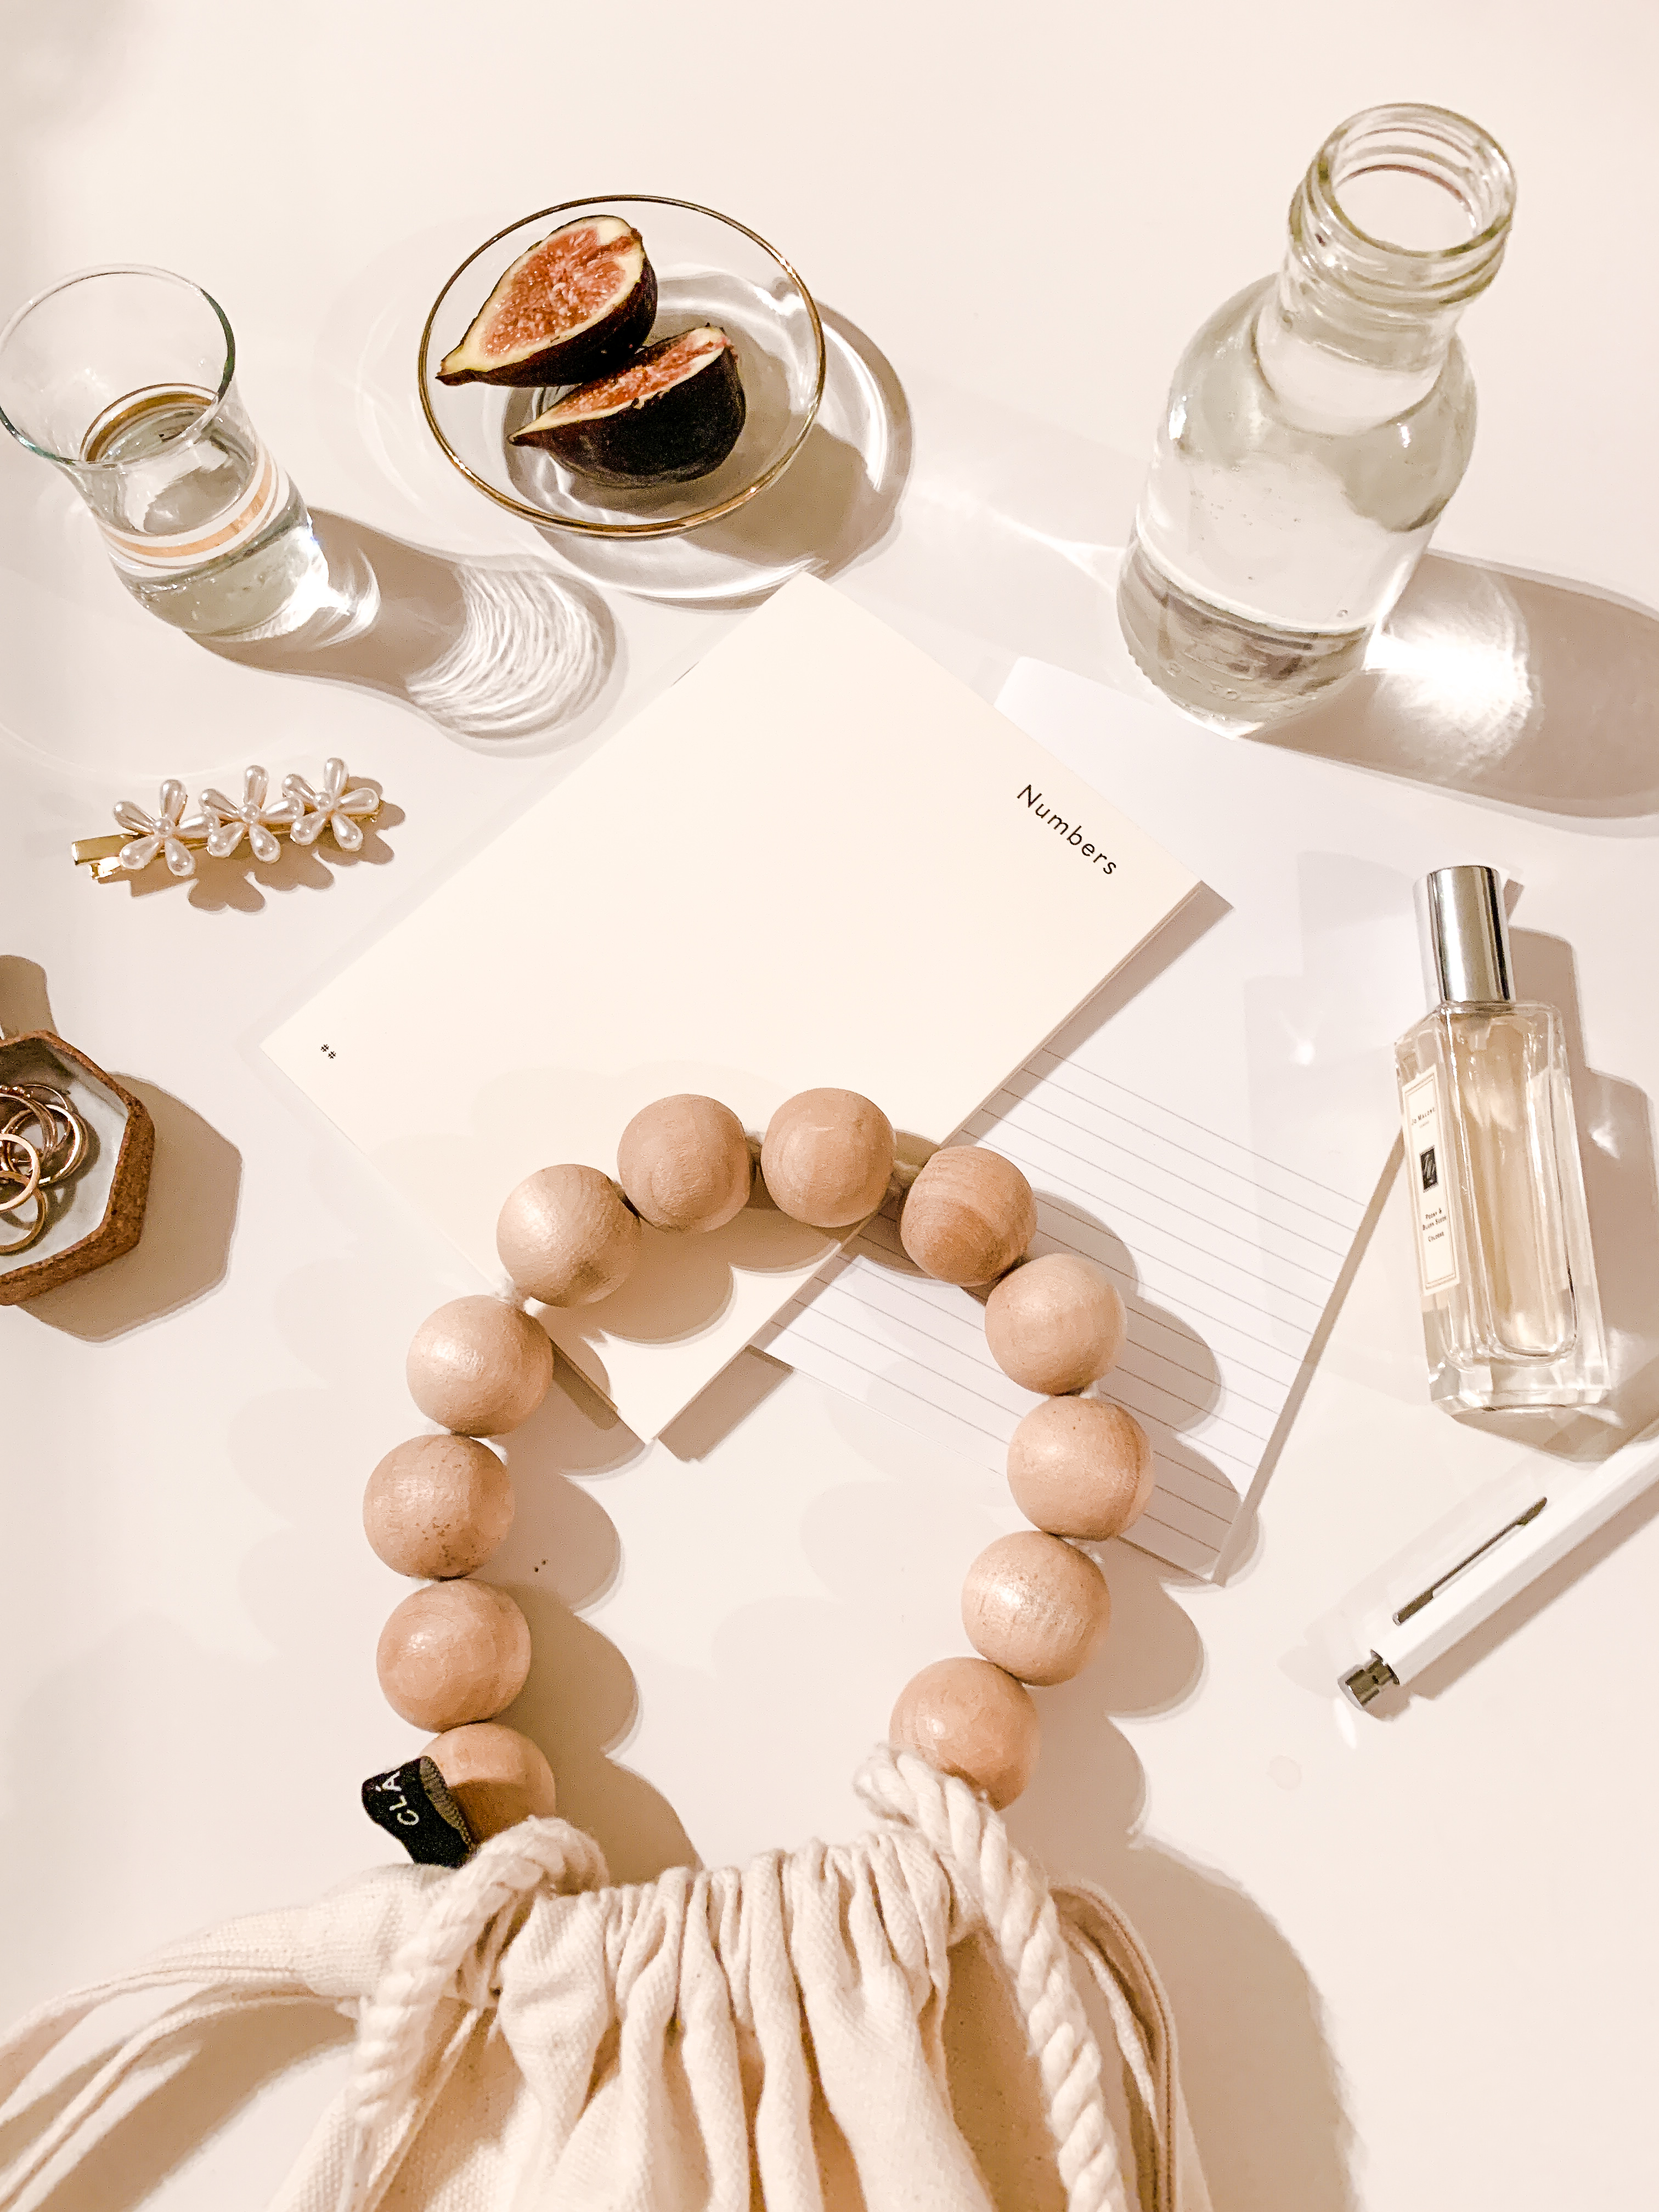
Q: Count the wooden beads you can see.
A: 12